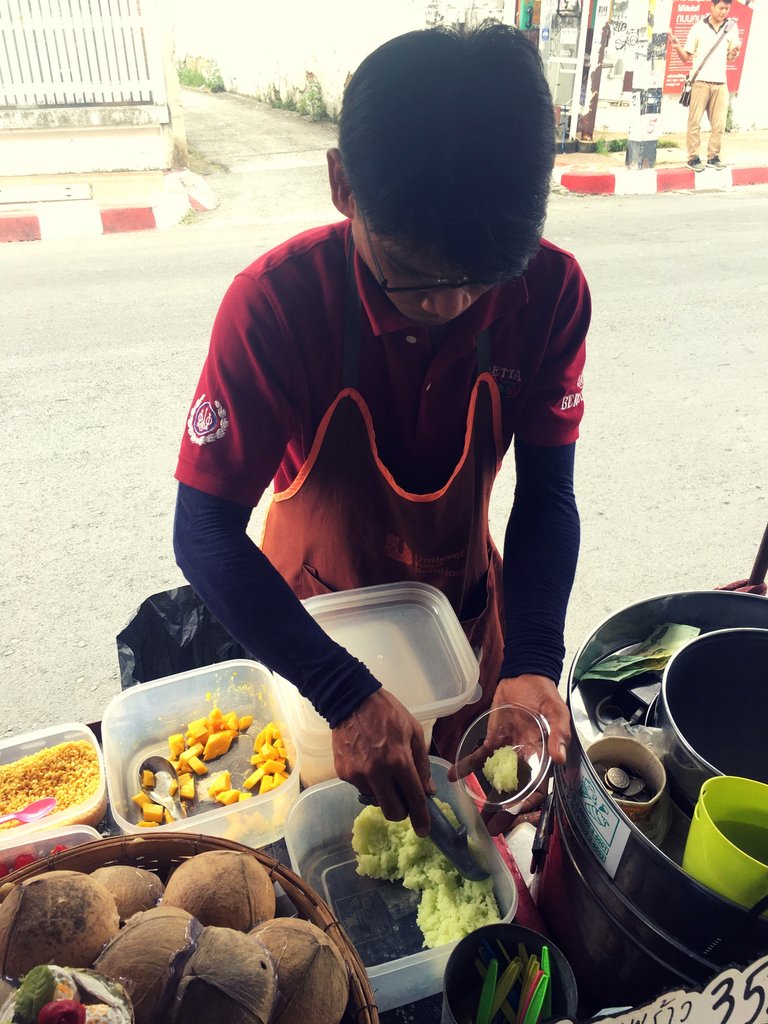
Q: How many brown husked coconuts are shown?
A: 6